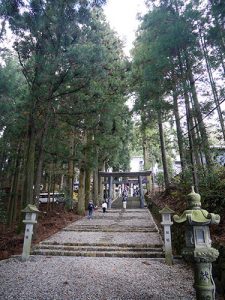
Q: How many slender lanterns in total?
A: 2